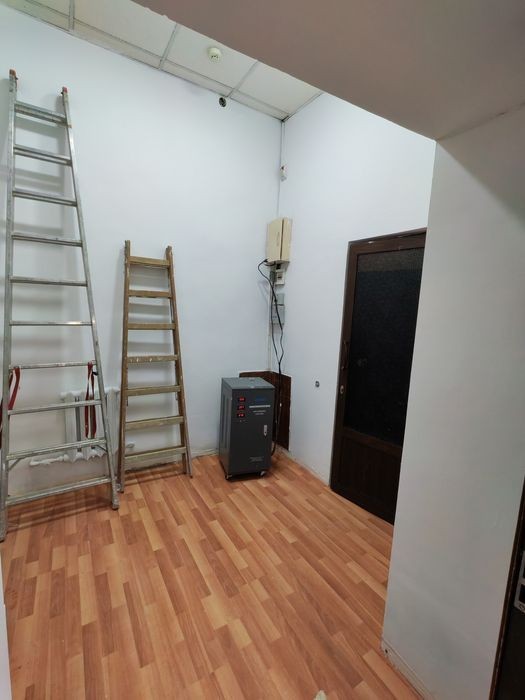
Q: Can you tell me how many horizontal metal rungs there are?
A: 10